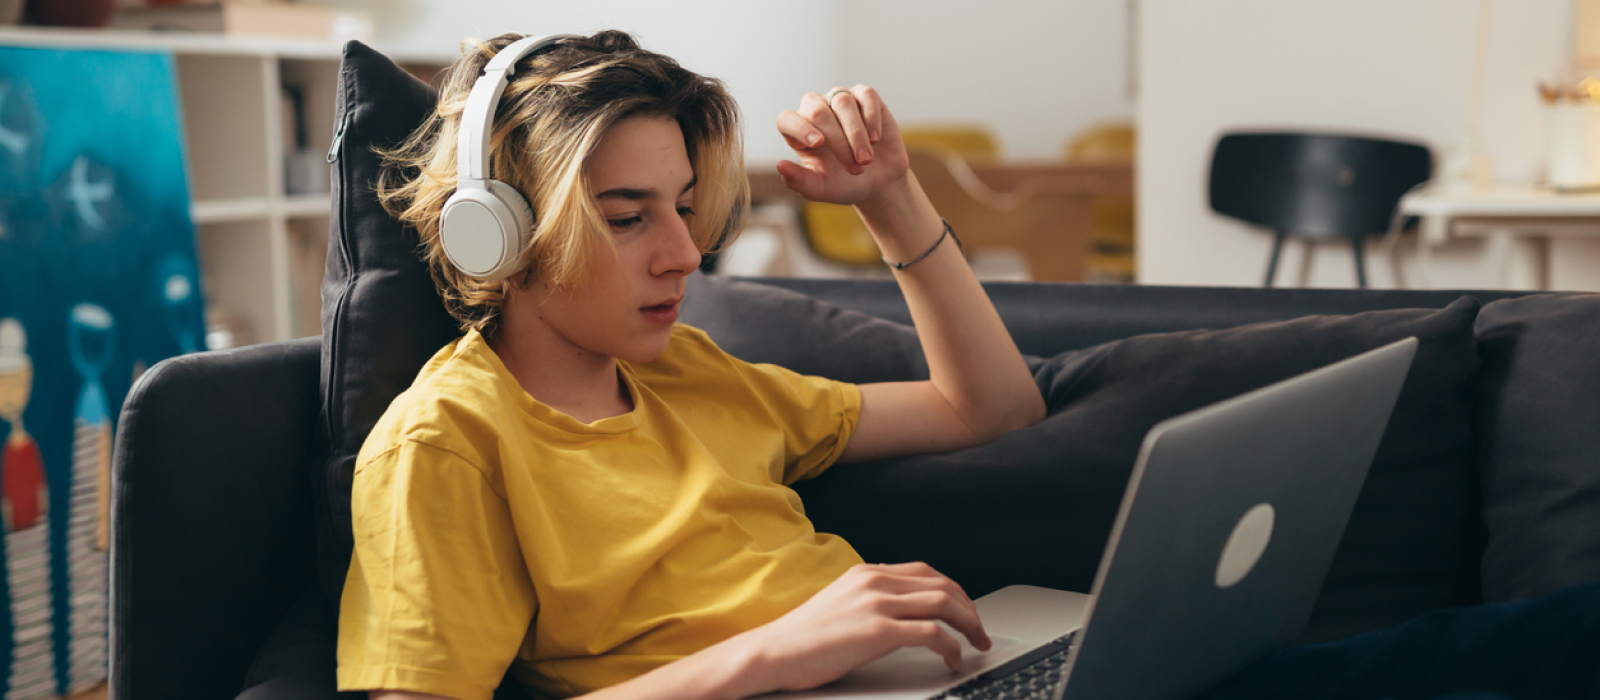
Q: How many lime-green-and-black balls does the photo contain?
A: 0